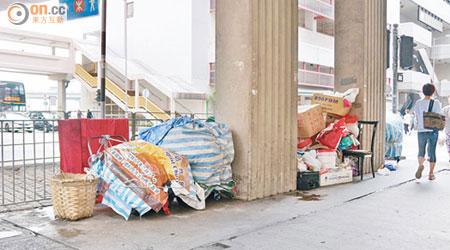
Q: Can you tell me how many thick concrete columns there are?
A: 2